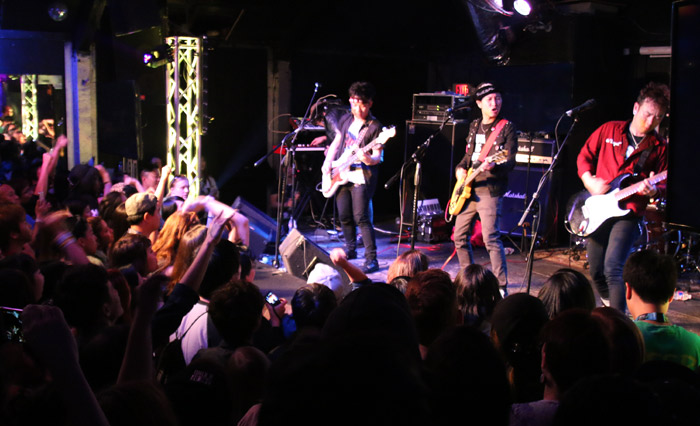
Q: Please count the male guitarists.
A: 3